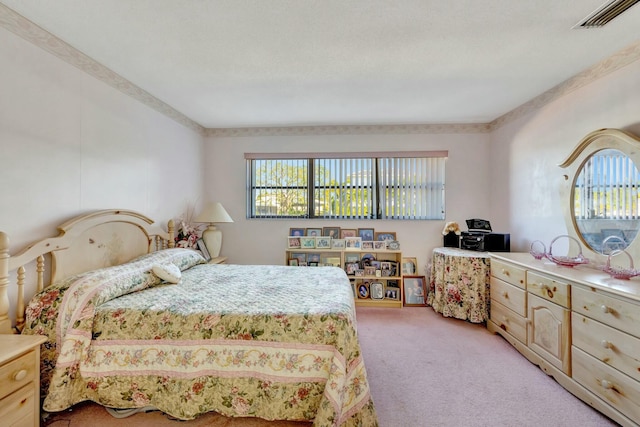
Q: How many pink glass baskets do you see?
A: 3